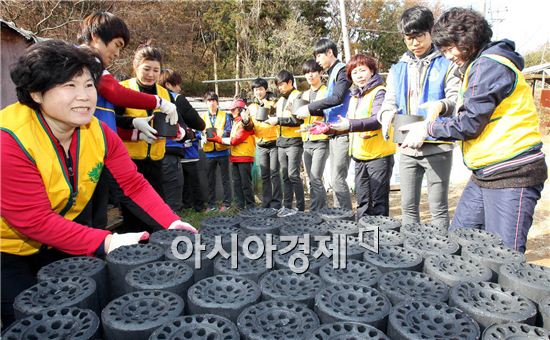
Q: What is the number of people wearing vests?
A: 13